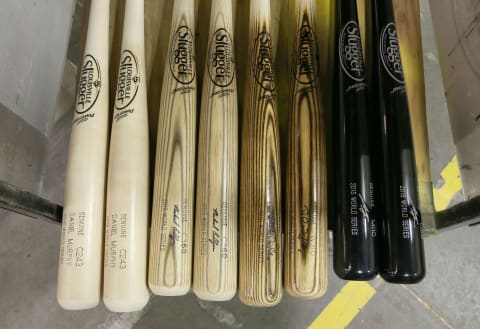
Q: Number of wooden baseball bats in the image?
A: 8